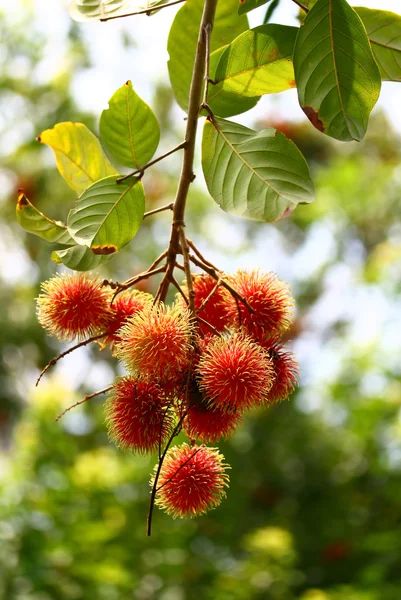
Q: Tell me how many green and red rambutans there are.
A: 10